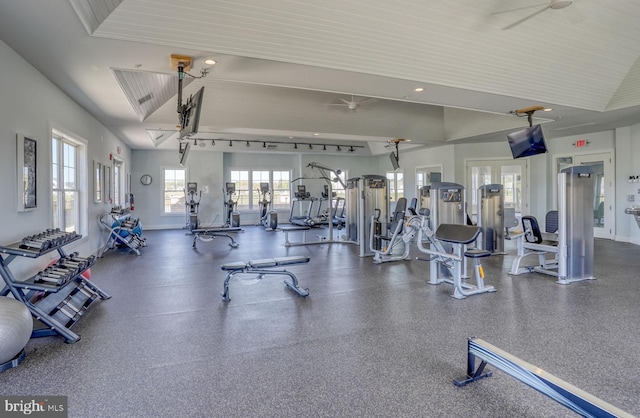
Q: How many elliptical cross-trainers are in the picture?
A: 3